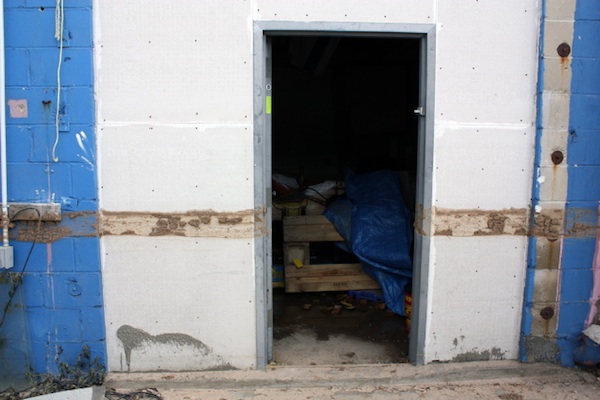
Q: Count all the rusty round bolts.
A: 3